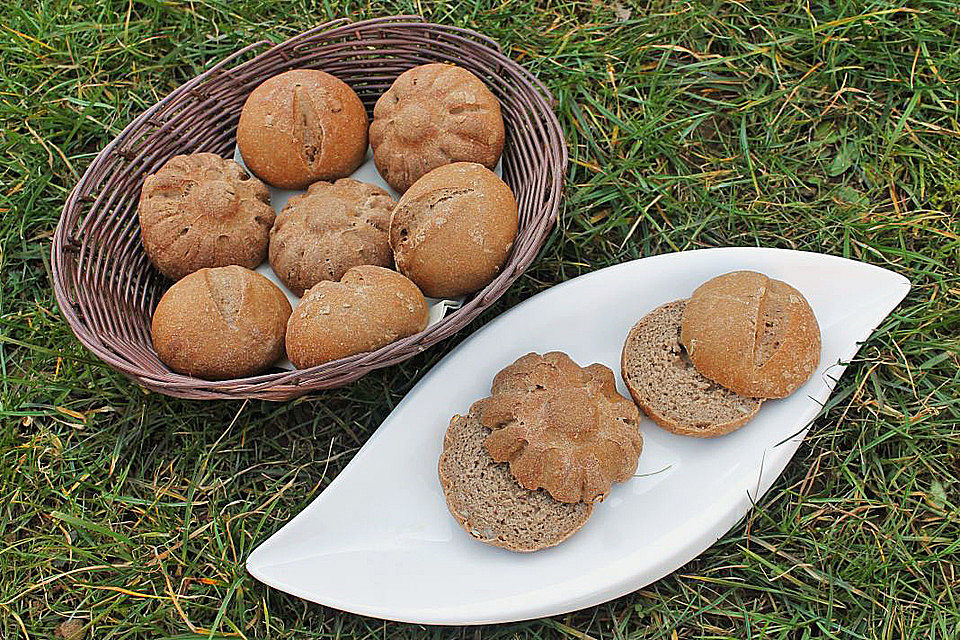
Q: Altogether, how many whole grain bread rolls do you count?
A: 9